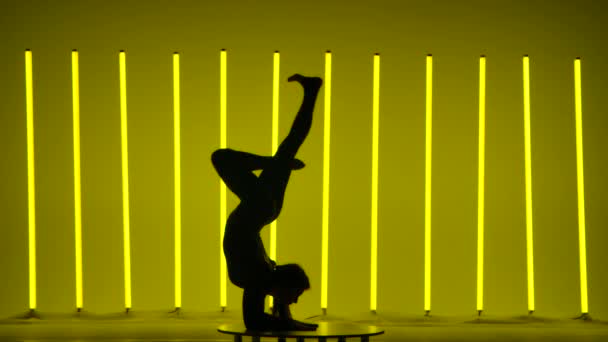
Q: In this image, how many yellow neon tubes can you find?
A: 12